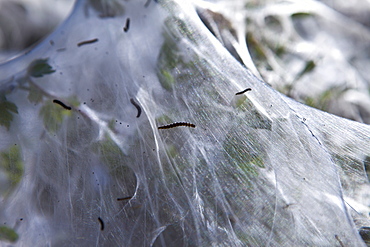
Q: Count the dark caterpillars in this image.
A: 8